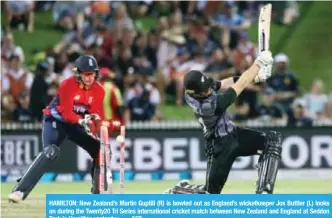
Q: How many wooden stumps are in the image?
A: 3